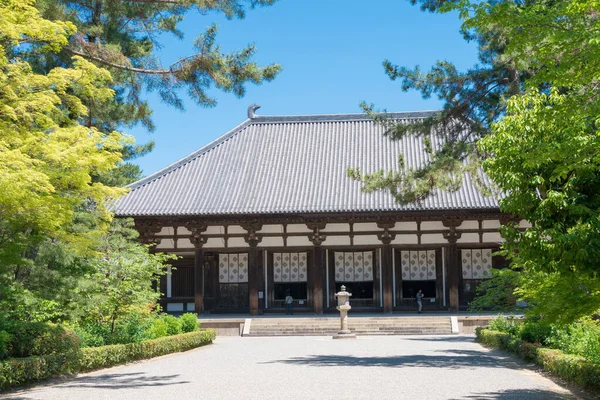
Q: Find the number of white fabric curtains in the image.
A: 5